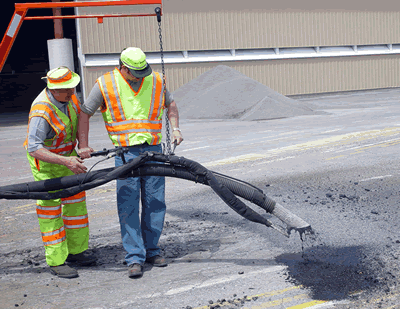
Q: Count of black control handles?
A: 1